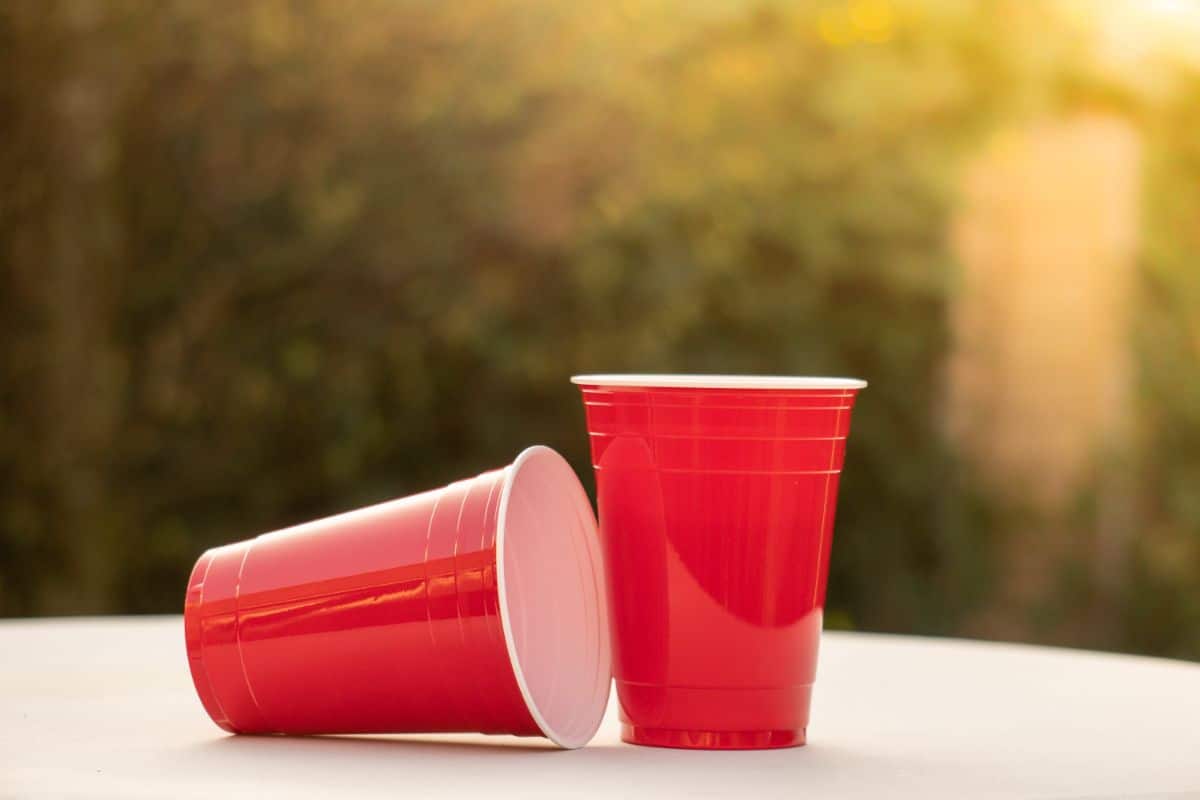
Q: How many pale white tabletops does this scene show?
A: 1